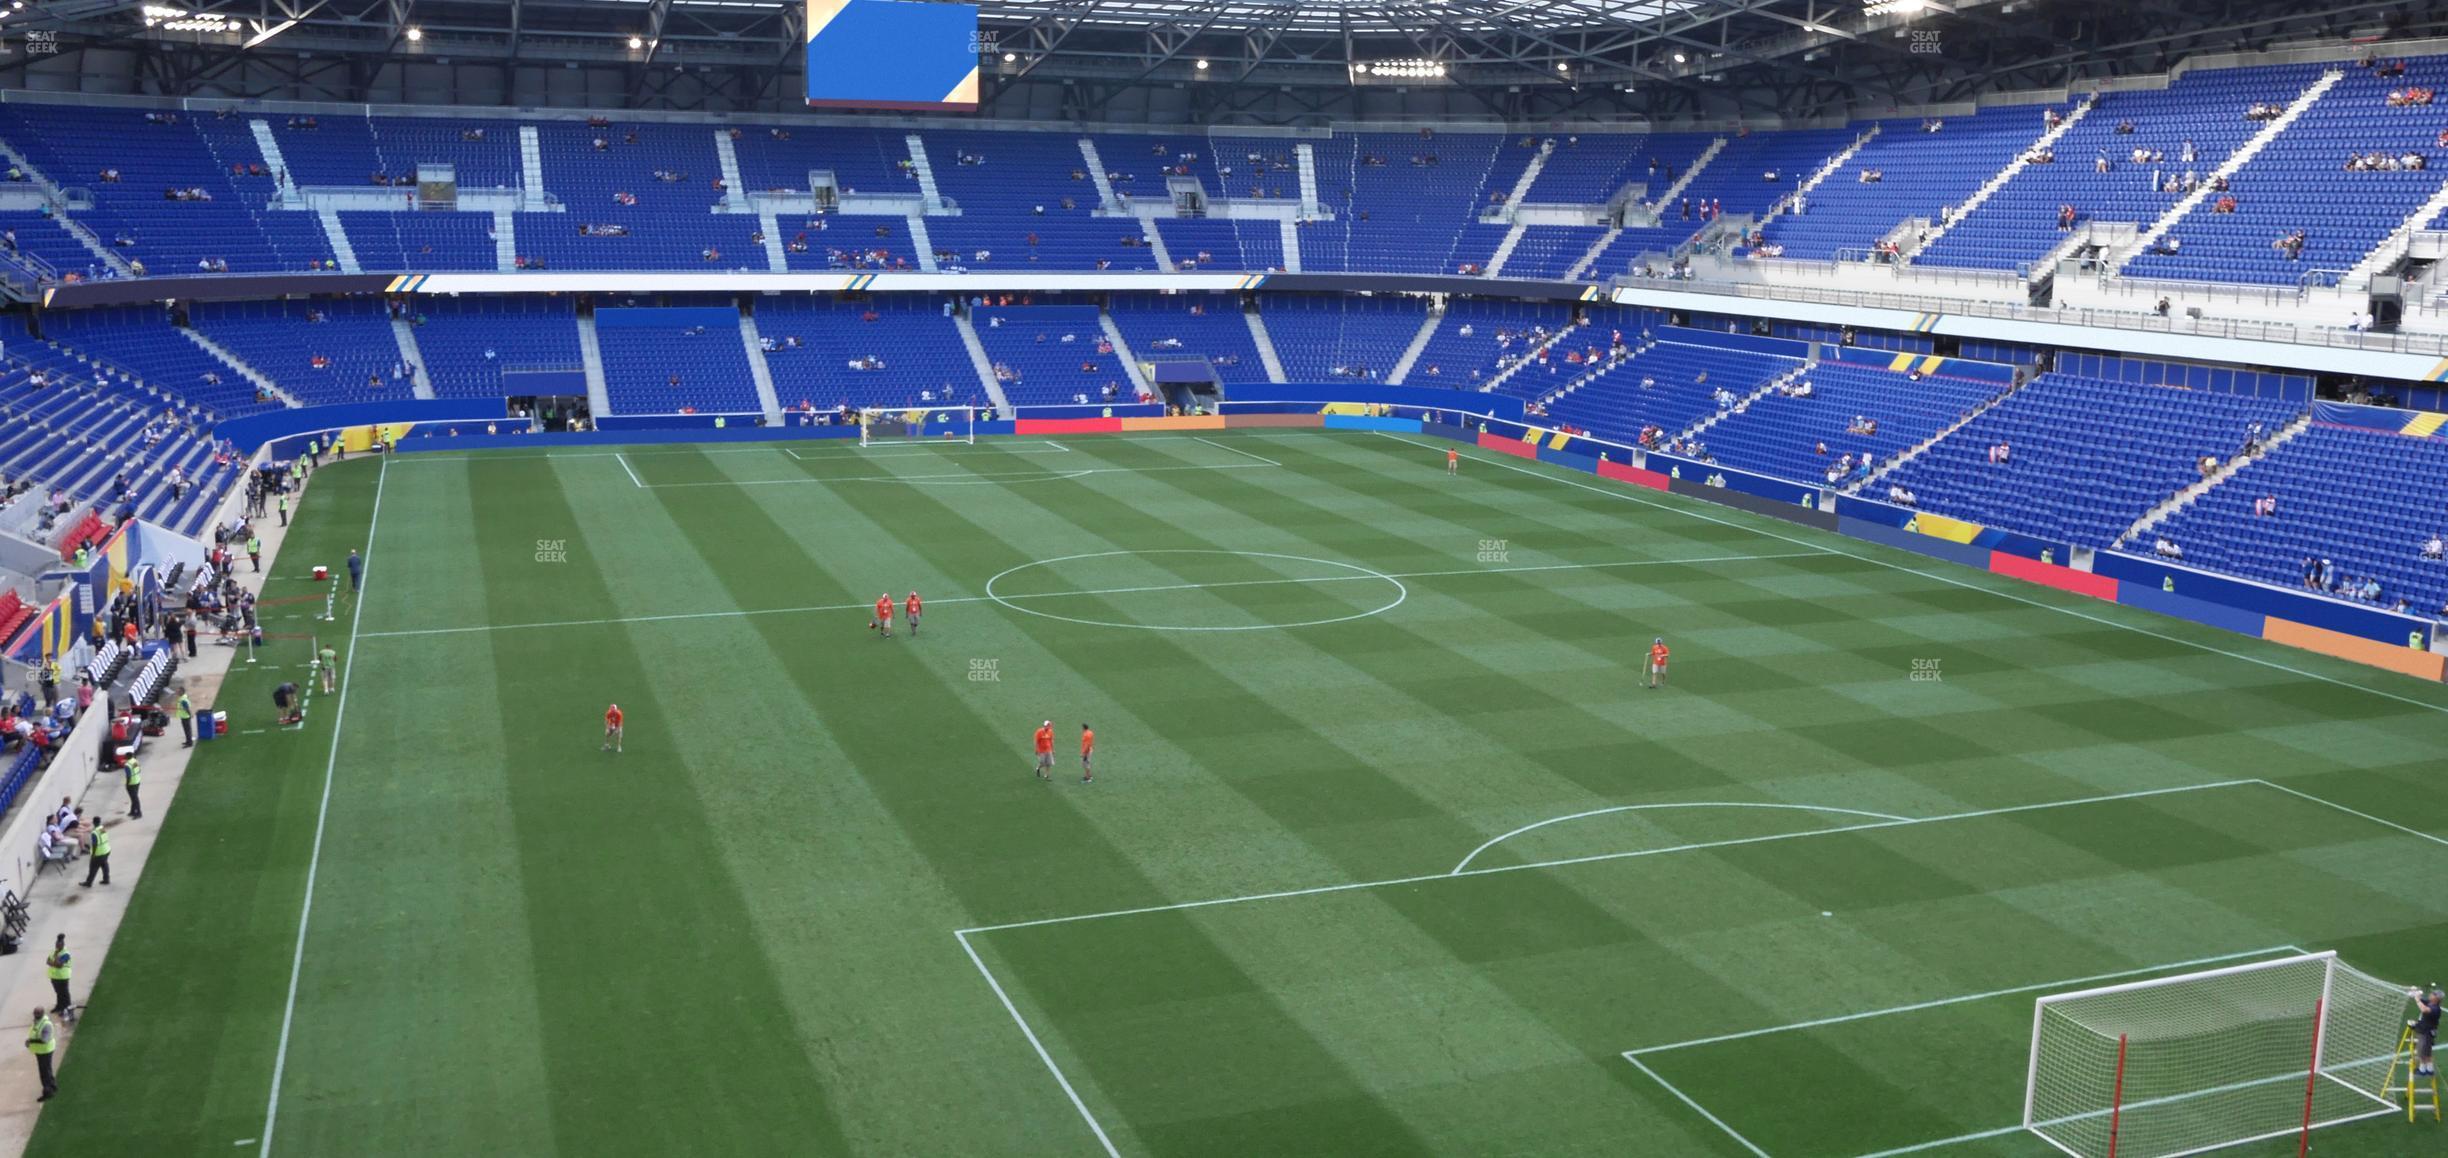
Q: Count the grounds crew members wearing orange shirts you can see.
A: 7